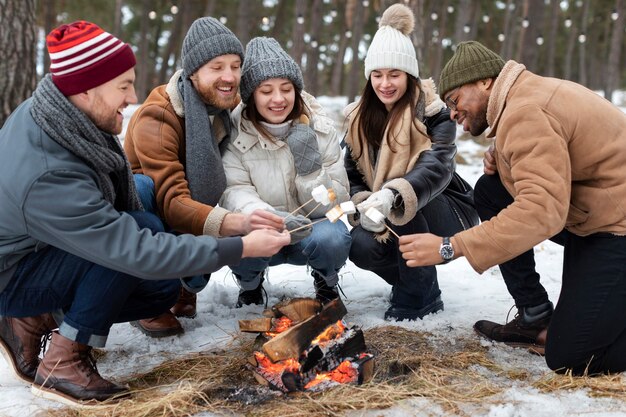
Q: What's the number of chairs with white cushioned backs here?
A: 0